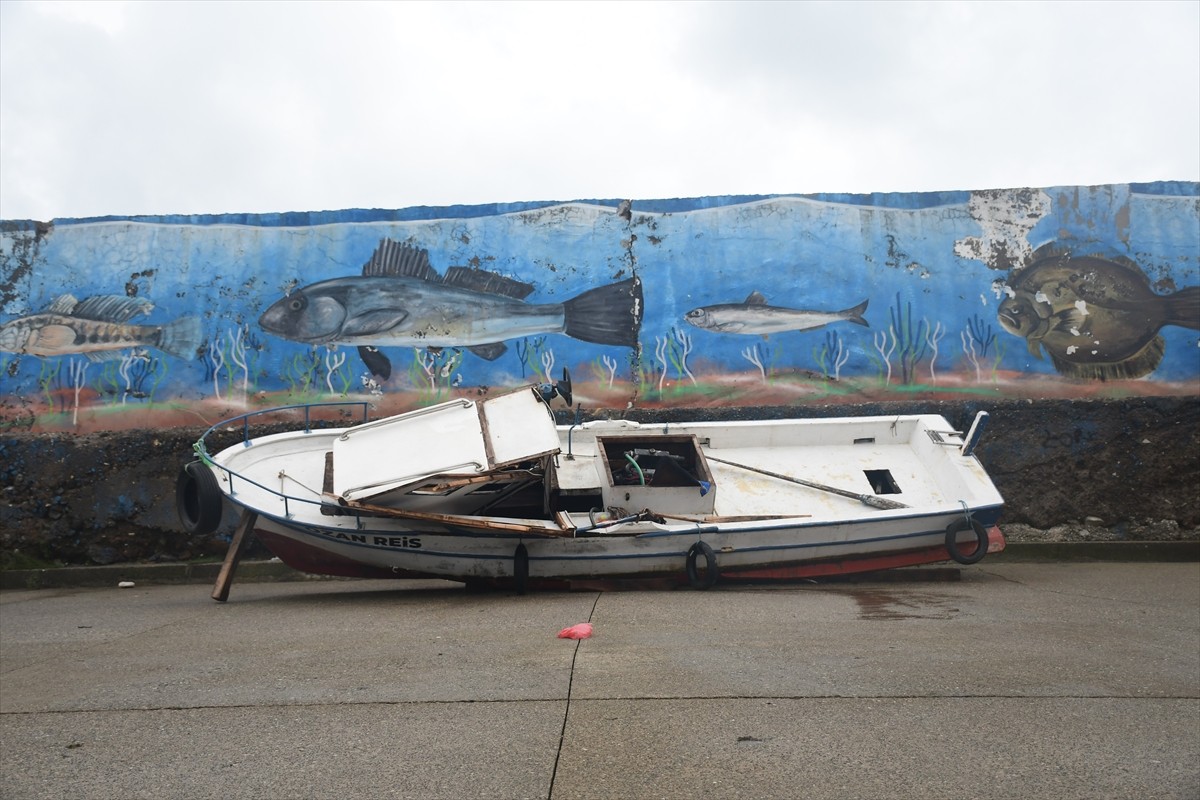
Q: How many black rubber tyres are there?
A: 4